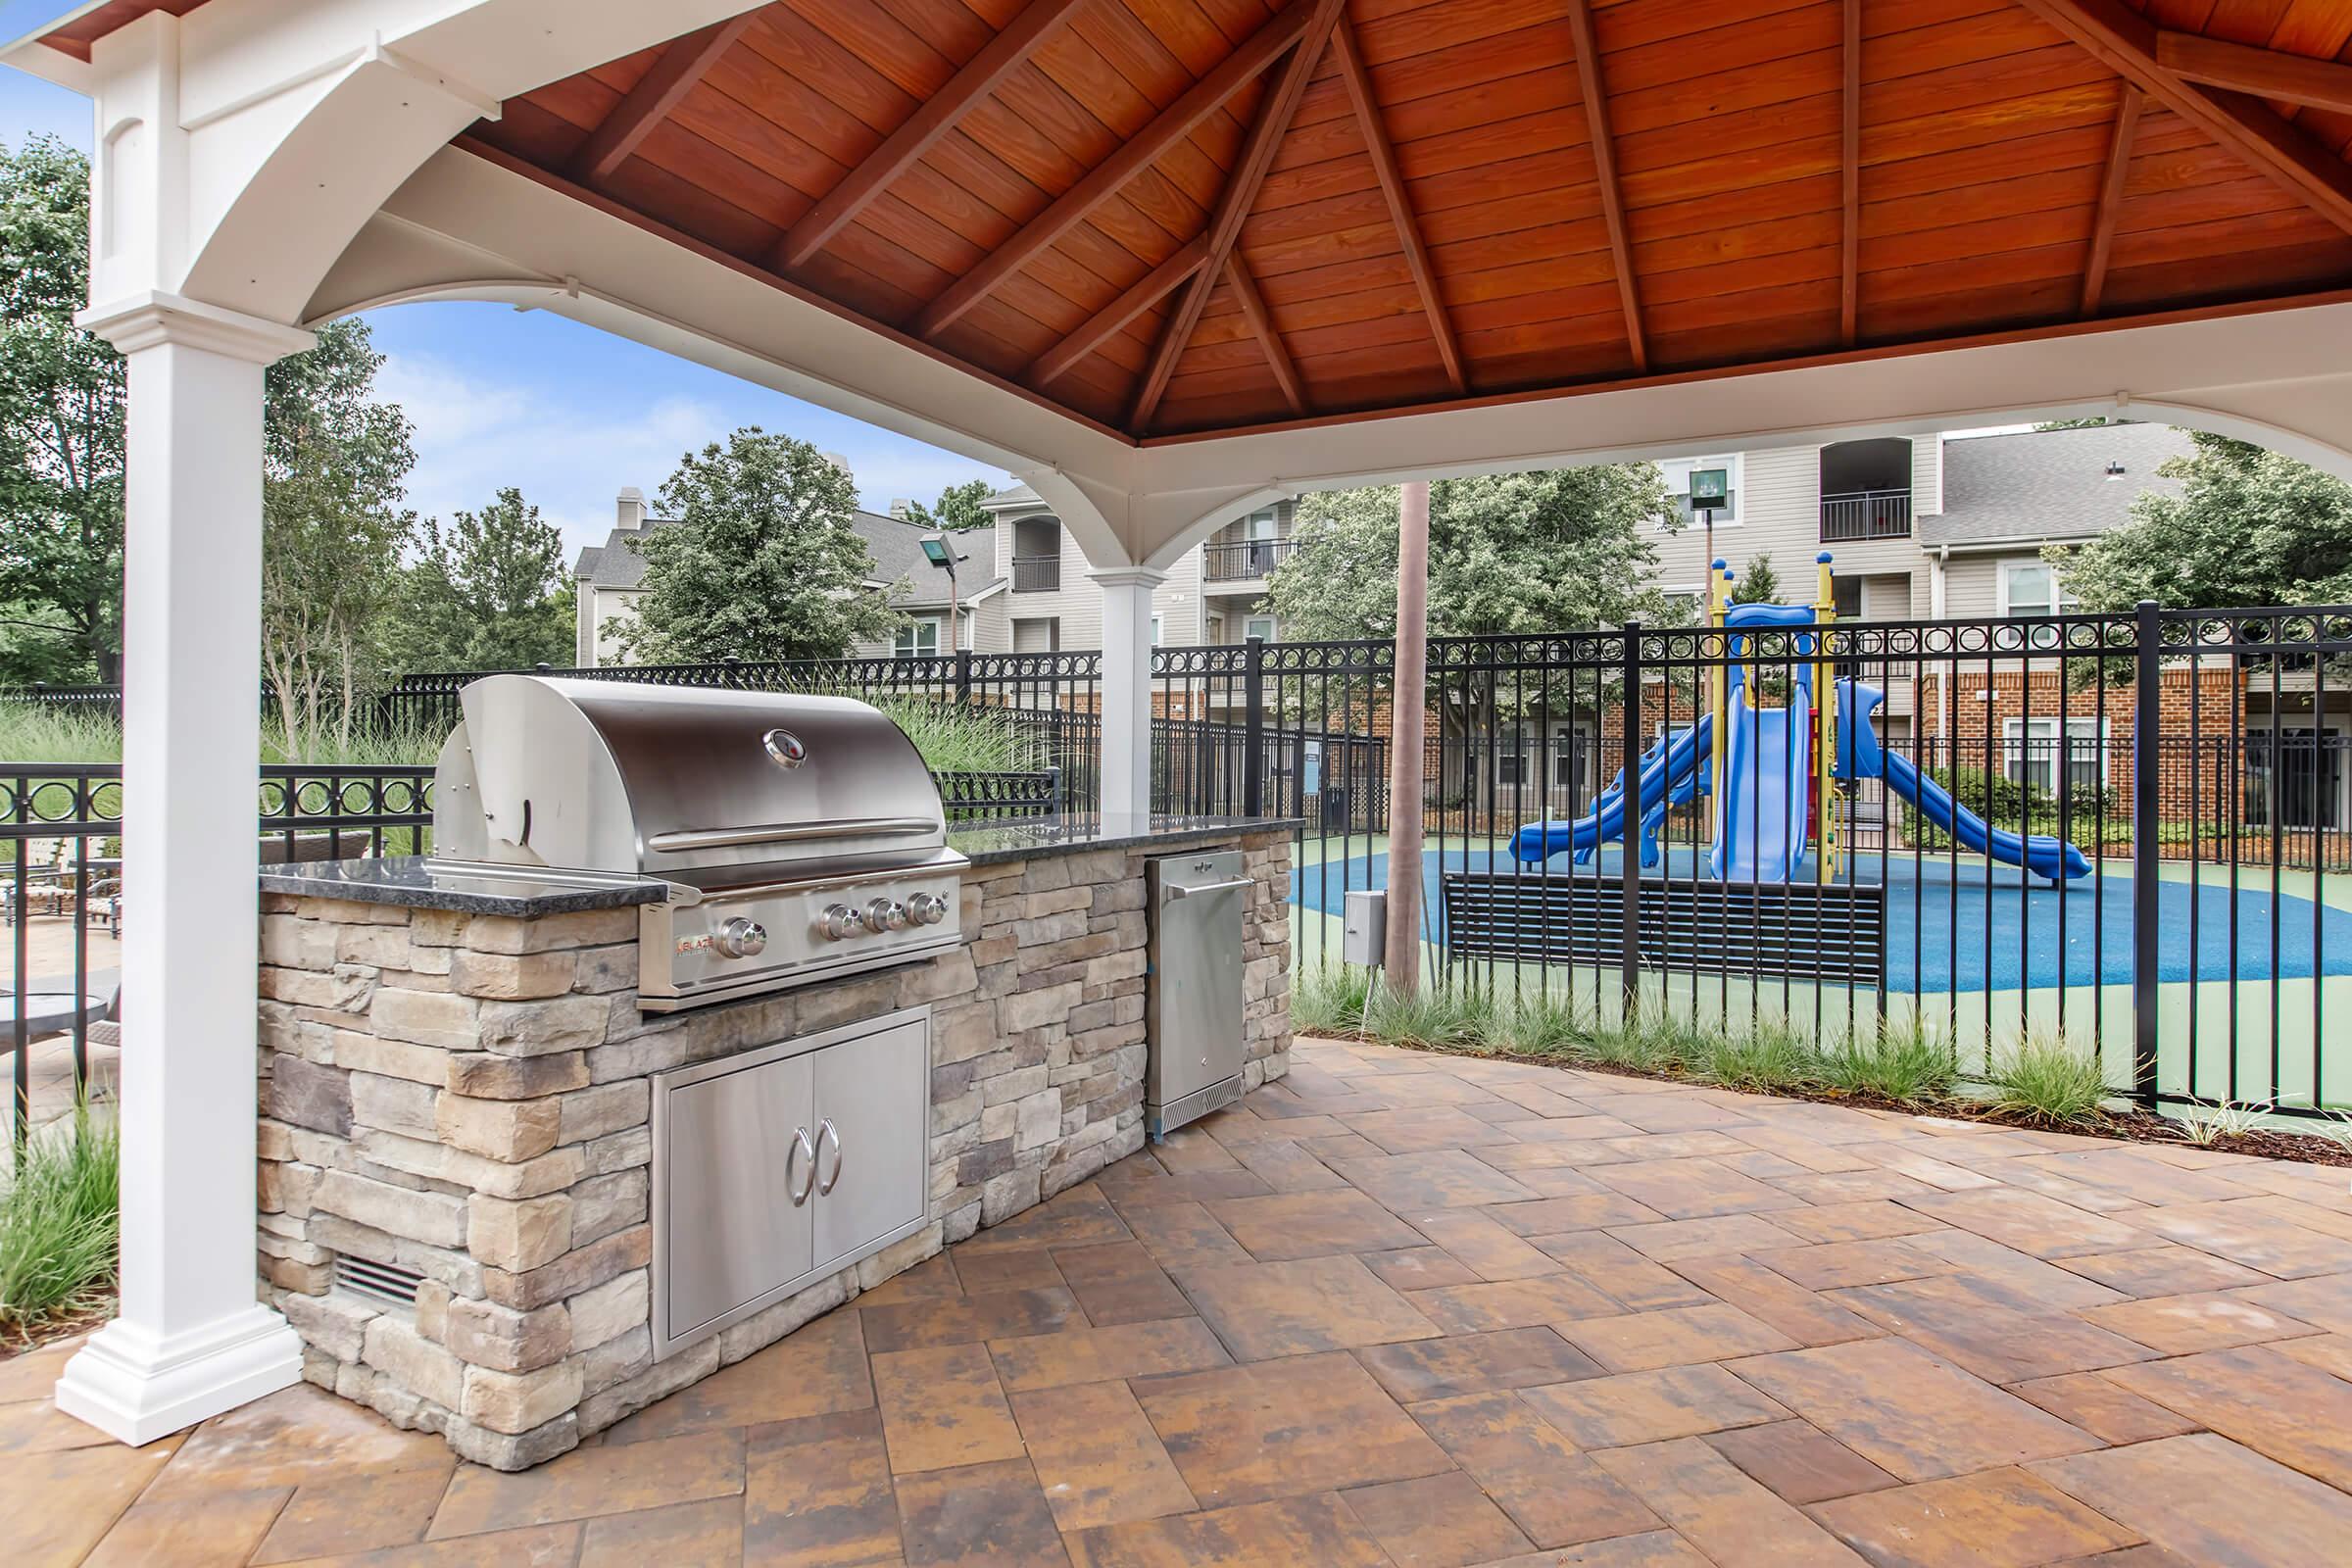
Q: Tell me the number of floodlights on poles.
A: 2